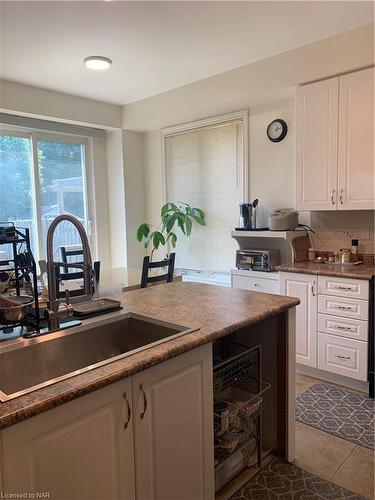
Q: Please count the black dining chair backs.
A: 3